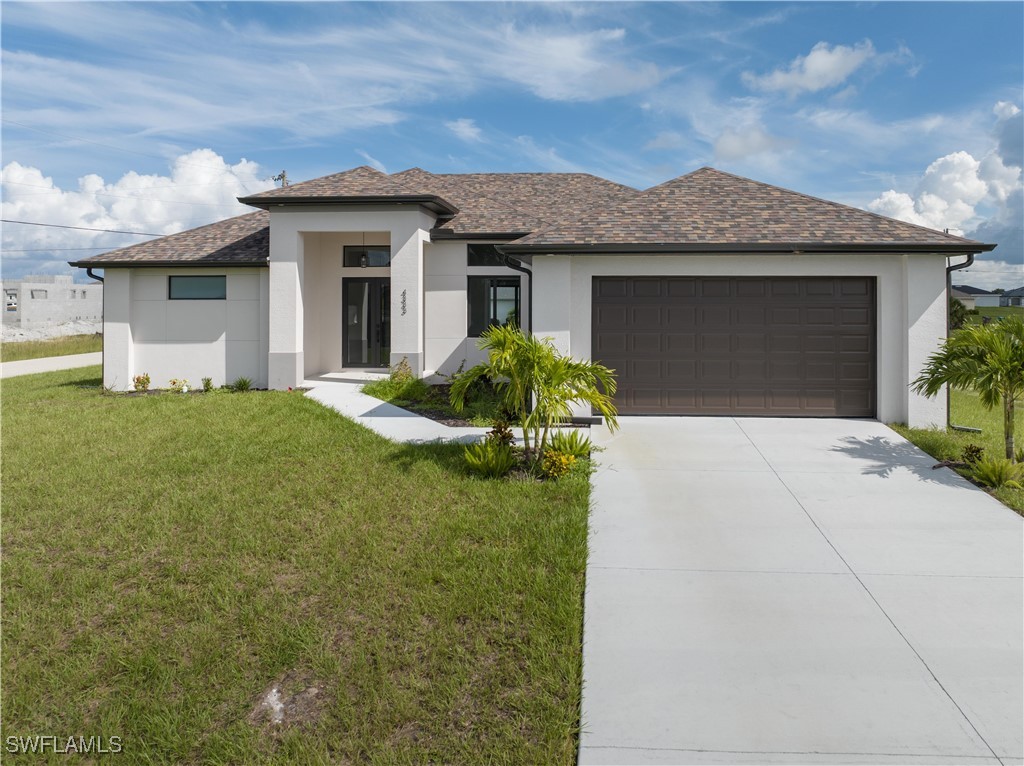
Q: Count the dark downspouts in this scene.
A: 3